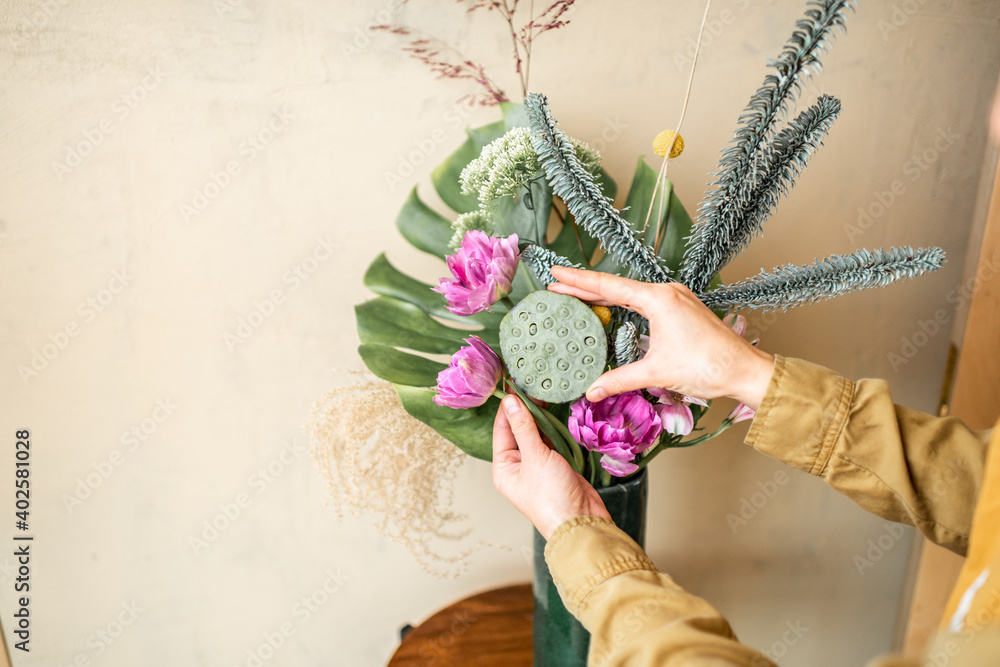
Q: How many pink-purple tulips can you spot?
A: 3